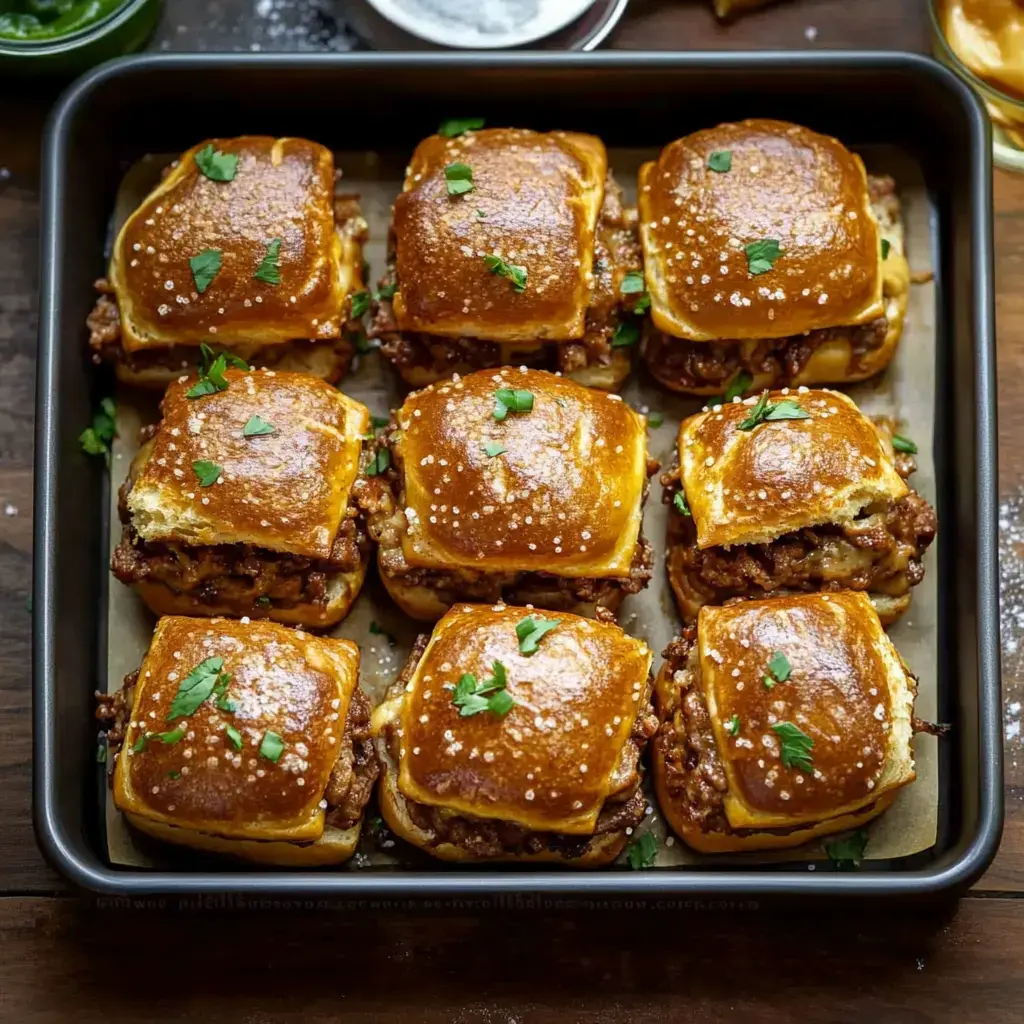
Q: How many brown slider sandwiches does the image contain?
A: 9